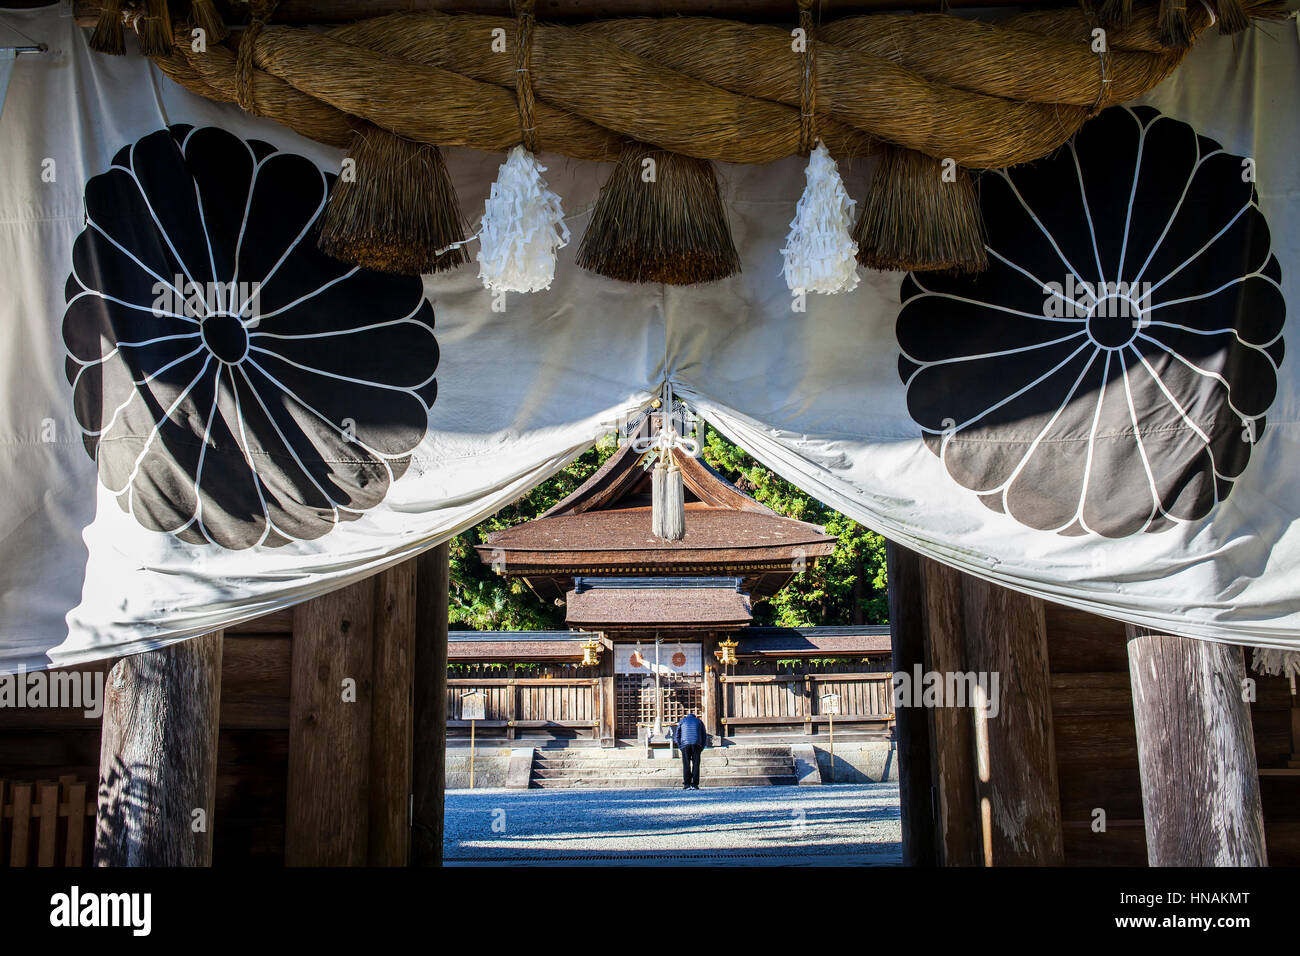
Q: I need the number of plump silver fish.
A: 0